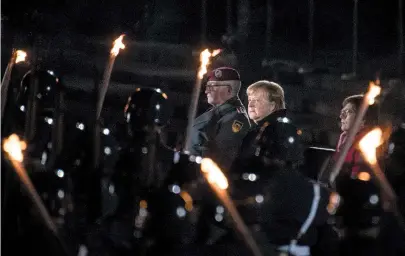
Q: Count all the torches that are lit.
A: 7